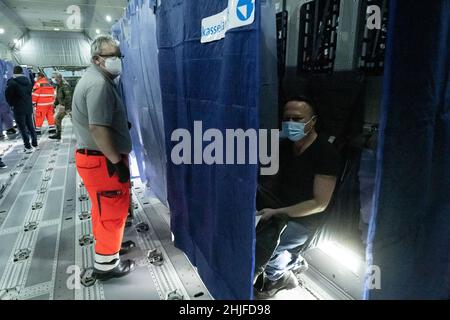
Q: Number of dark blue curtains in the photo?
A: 2